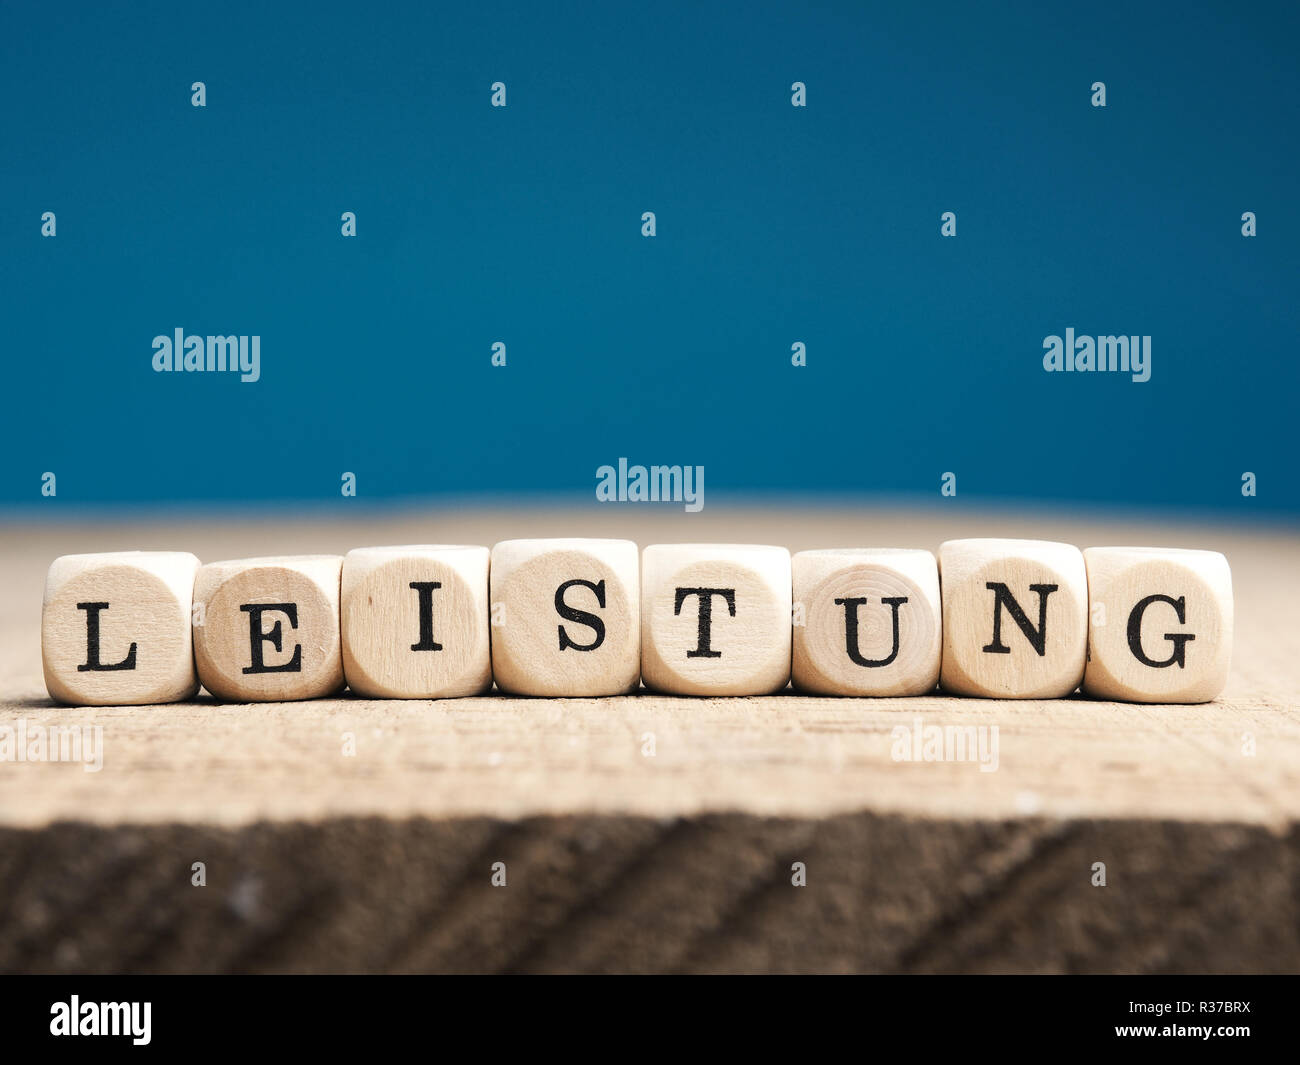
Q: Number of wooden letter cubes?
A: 8